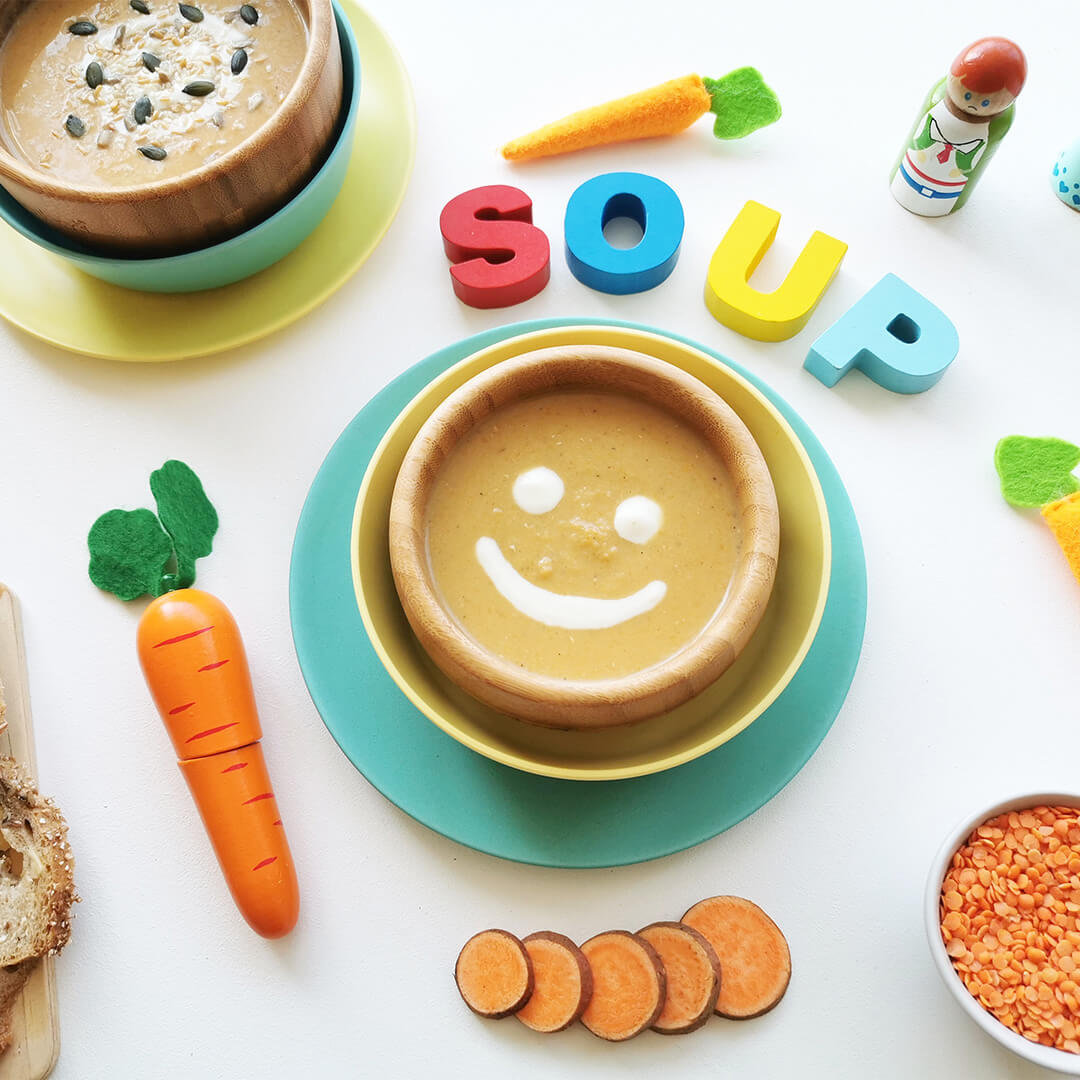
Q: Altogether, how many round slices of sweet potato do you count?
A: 5